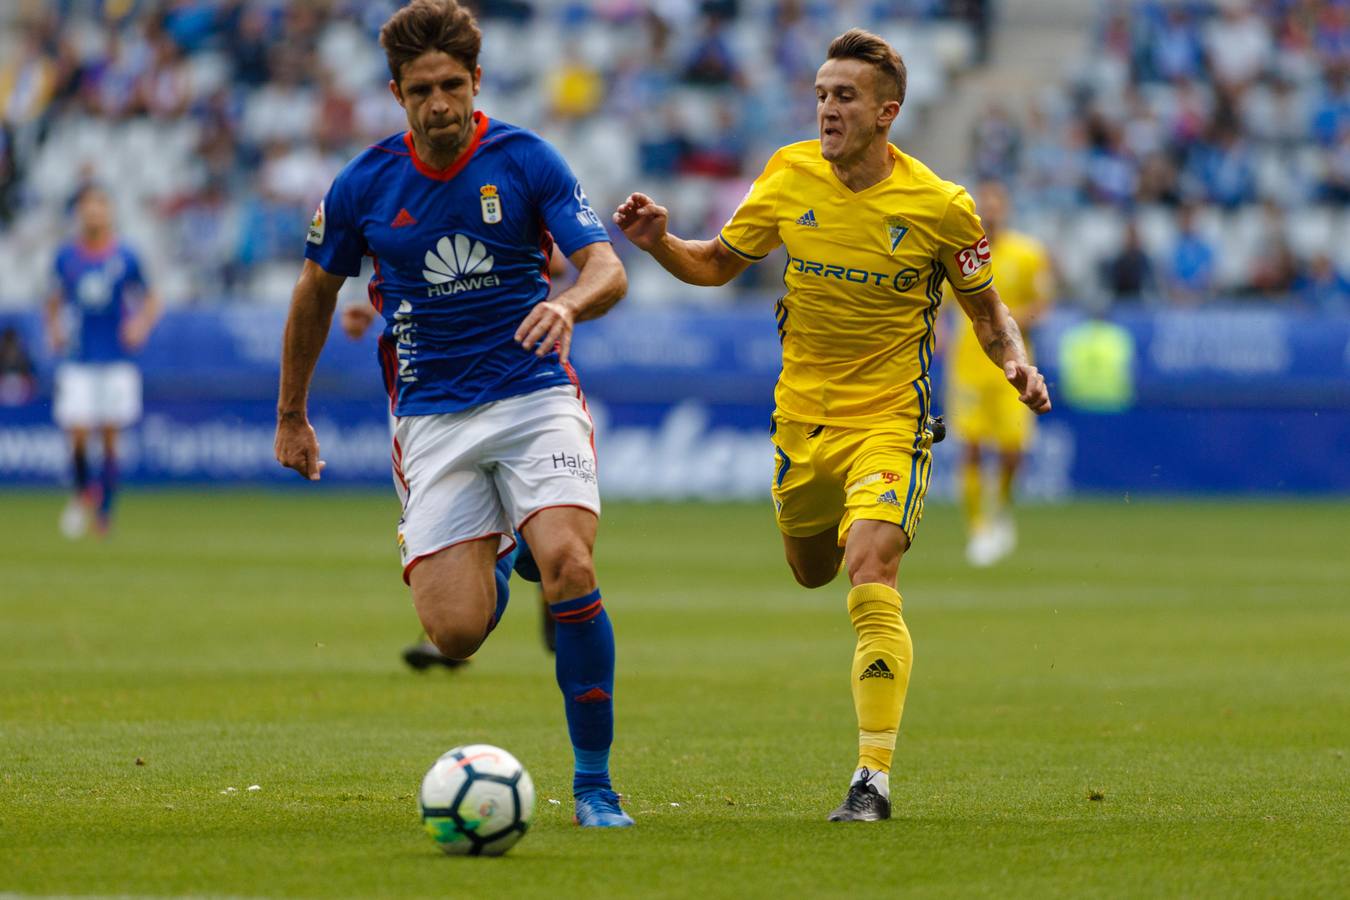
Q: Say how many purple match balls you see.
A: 0